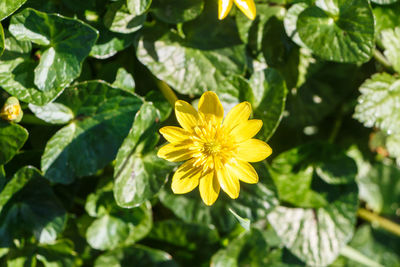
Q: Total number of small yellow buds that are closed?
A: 1